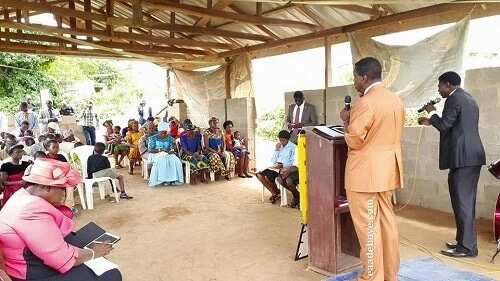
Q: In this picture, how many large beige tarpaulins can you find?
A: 2